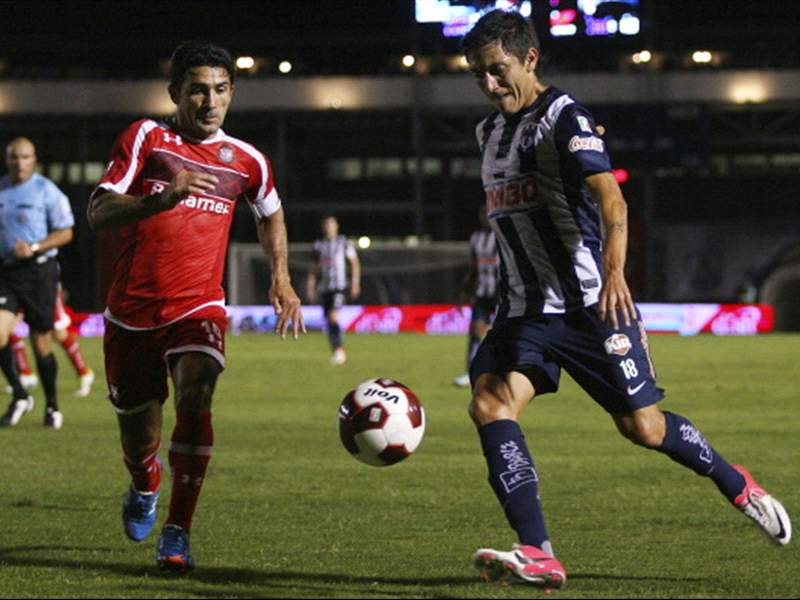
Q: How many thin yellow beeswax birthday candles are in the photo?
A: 0